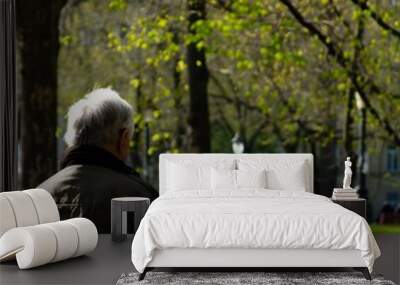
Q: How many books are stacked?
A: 3